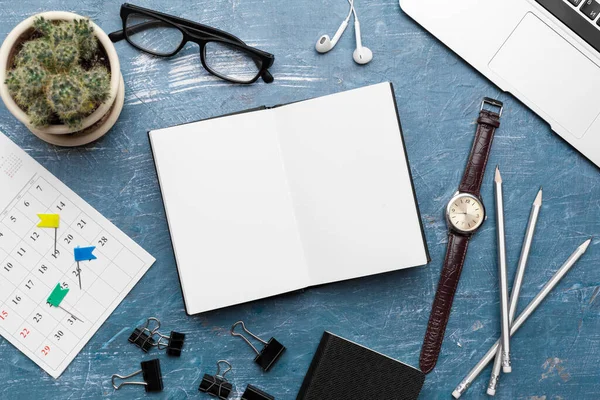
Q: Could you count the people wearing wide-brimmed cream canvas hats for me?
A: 0